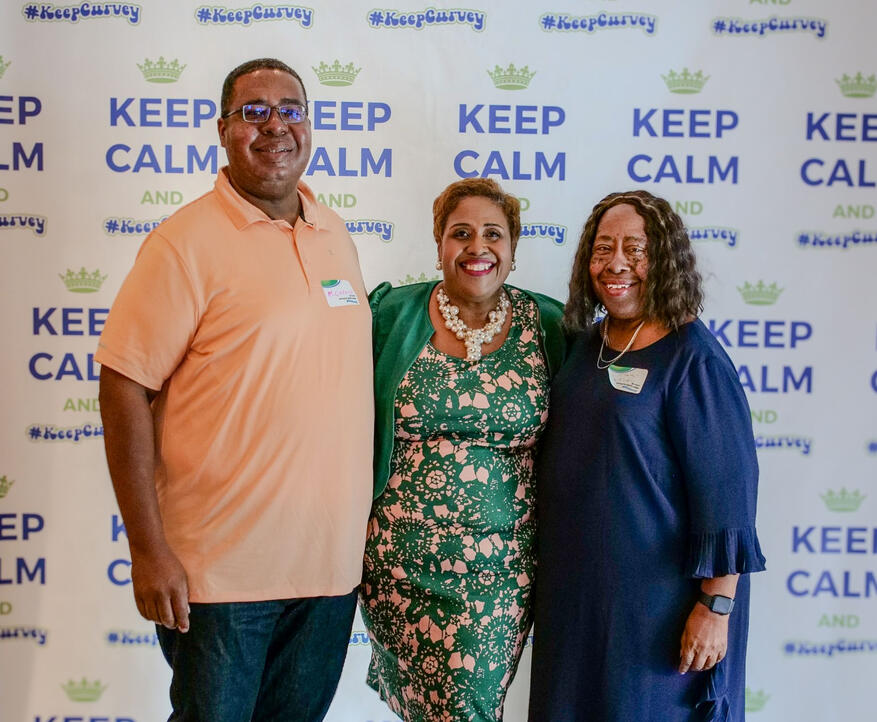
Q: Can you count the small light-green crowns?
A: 13